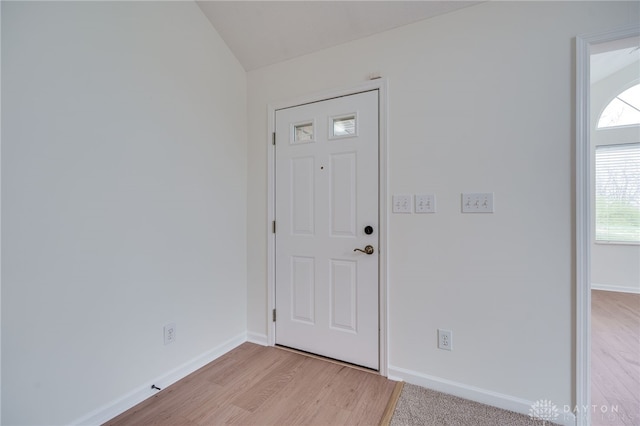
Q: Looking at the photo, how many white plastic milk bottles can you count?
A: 0